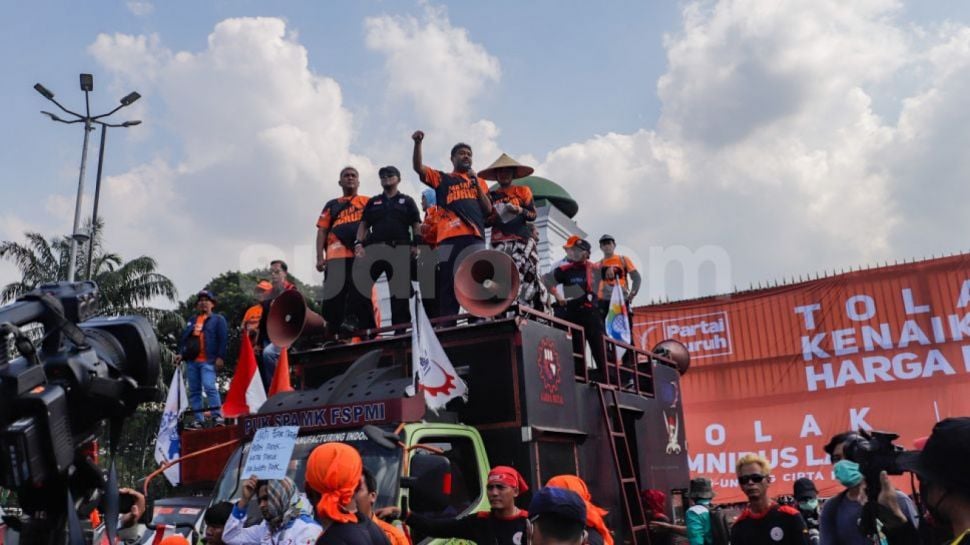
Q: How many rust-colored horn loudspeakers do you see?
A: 3